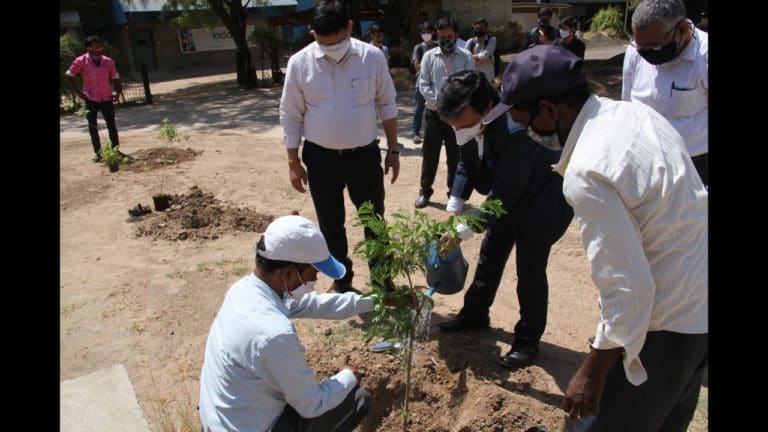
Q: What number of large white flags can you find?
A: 0